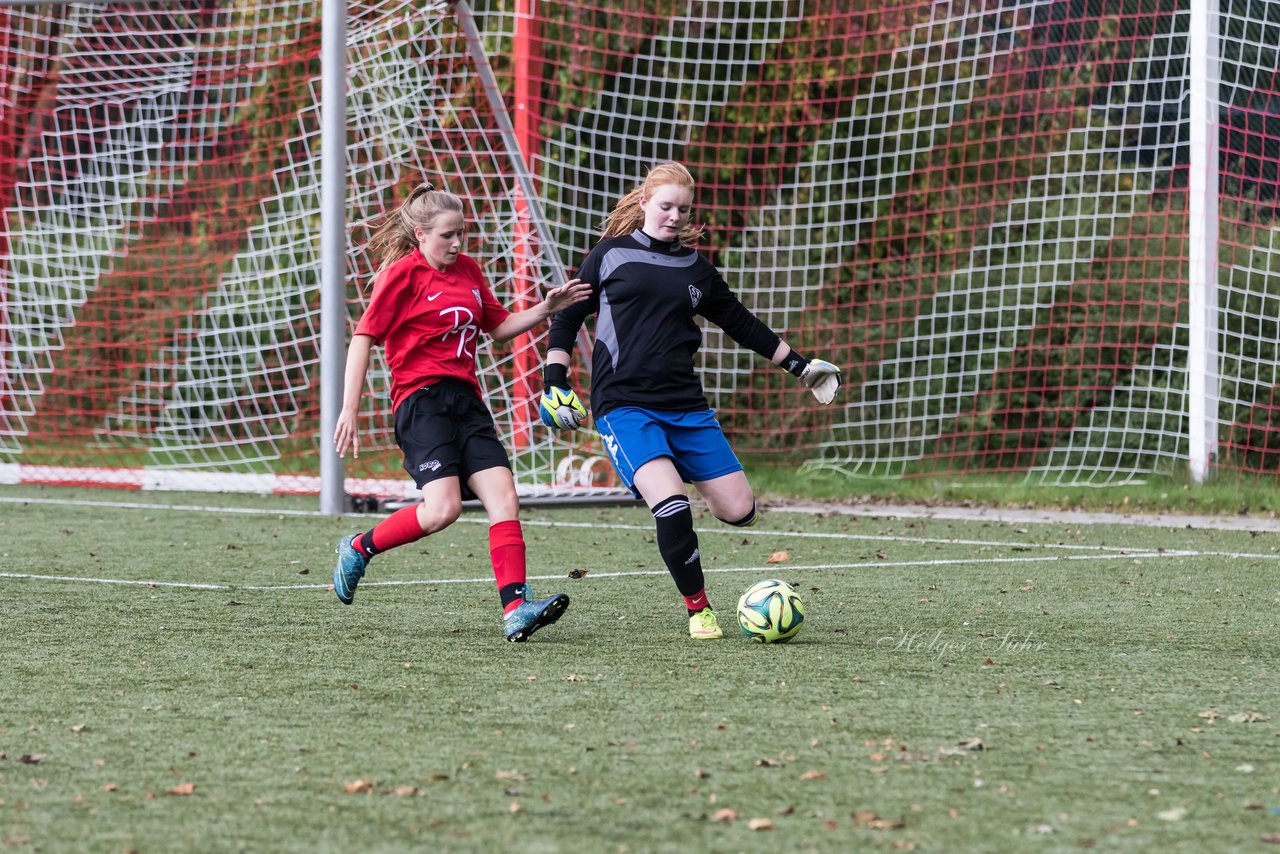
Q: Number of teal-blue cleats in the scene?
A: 2